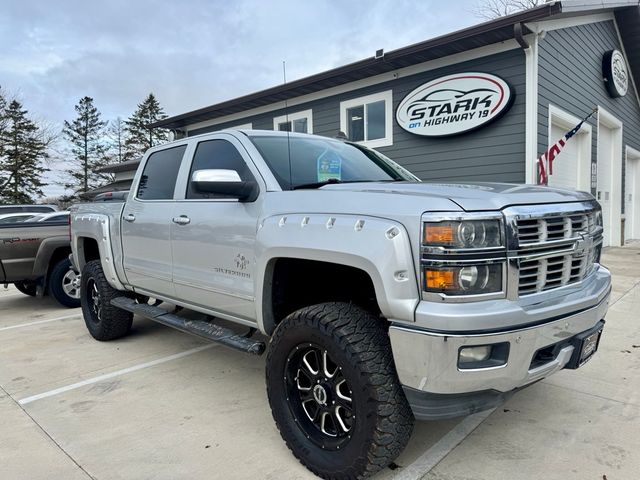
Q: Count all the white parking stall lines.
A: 3